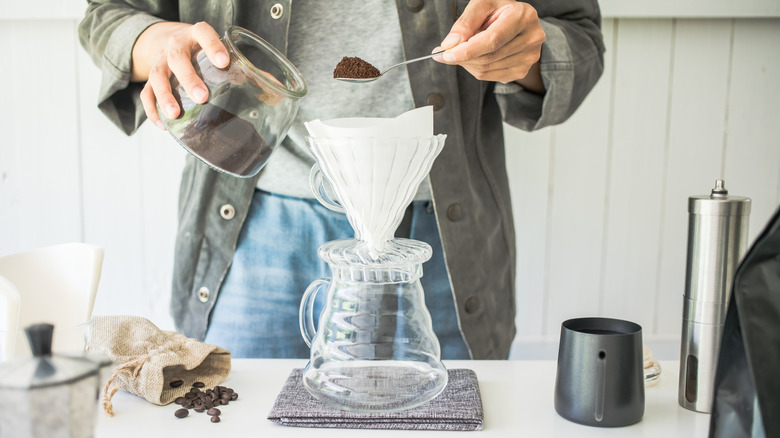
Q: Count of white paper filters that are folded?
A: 1